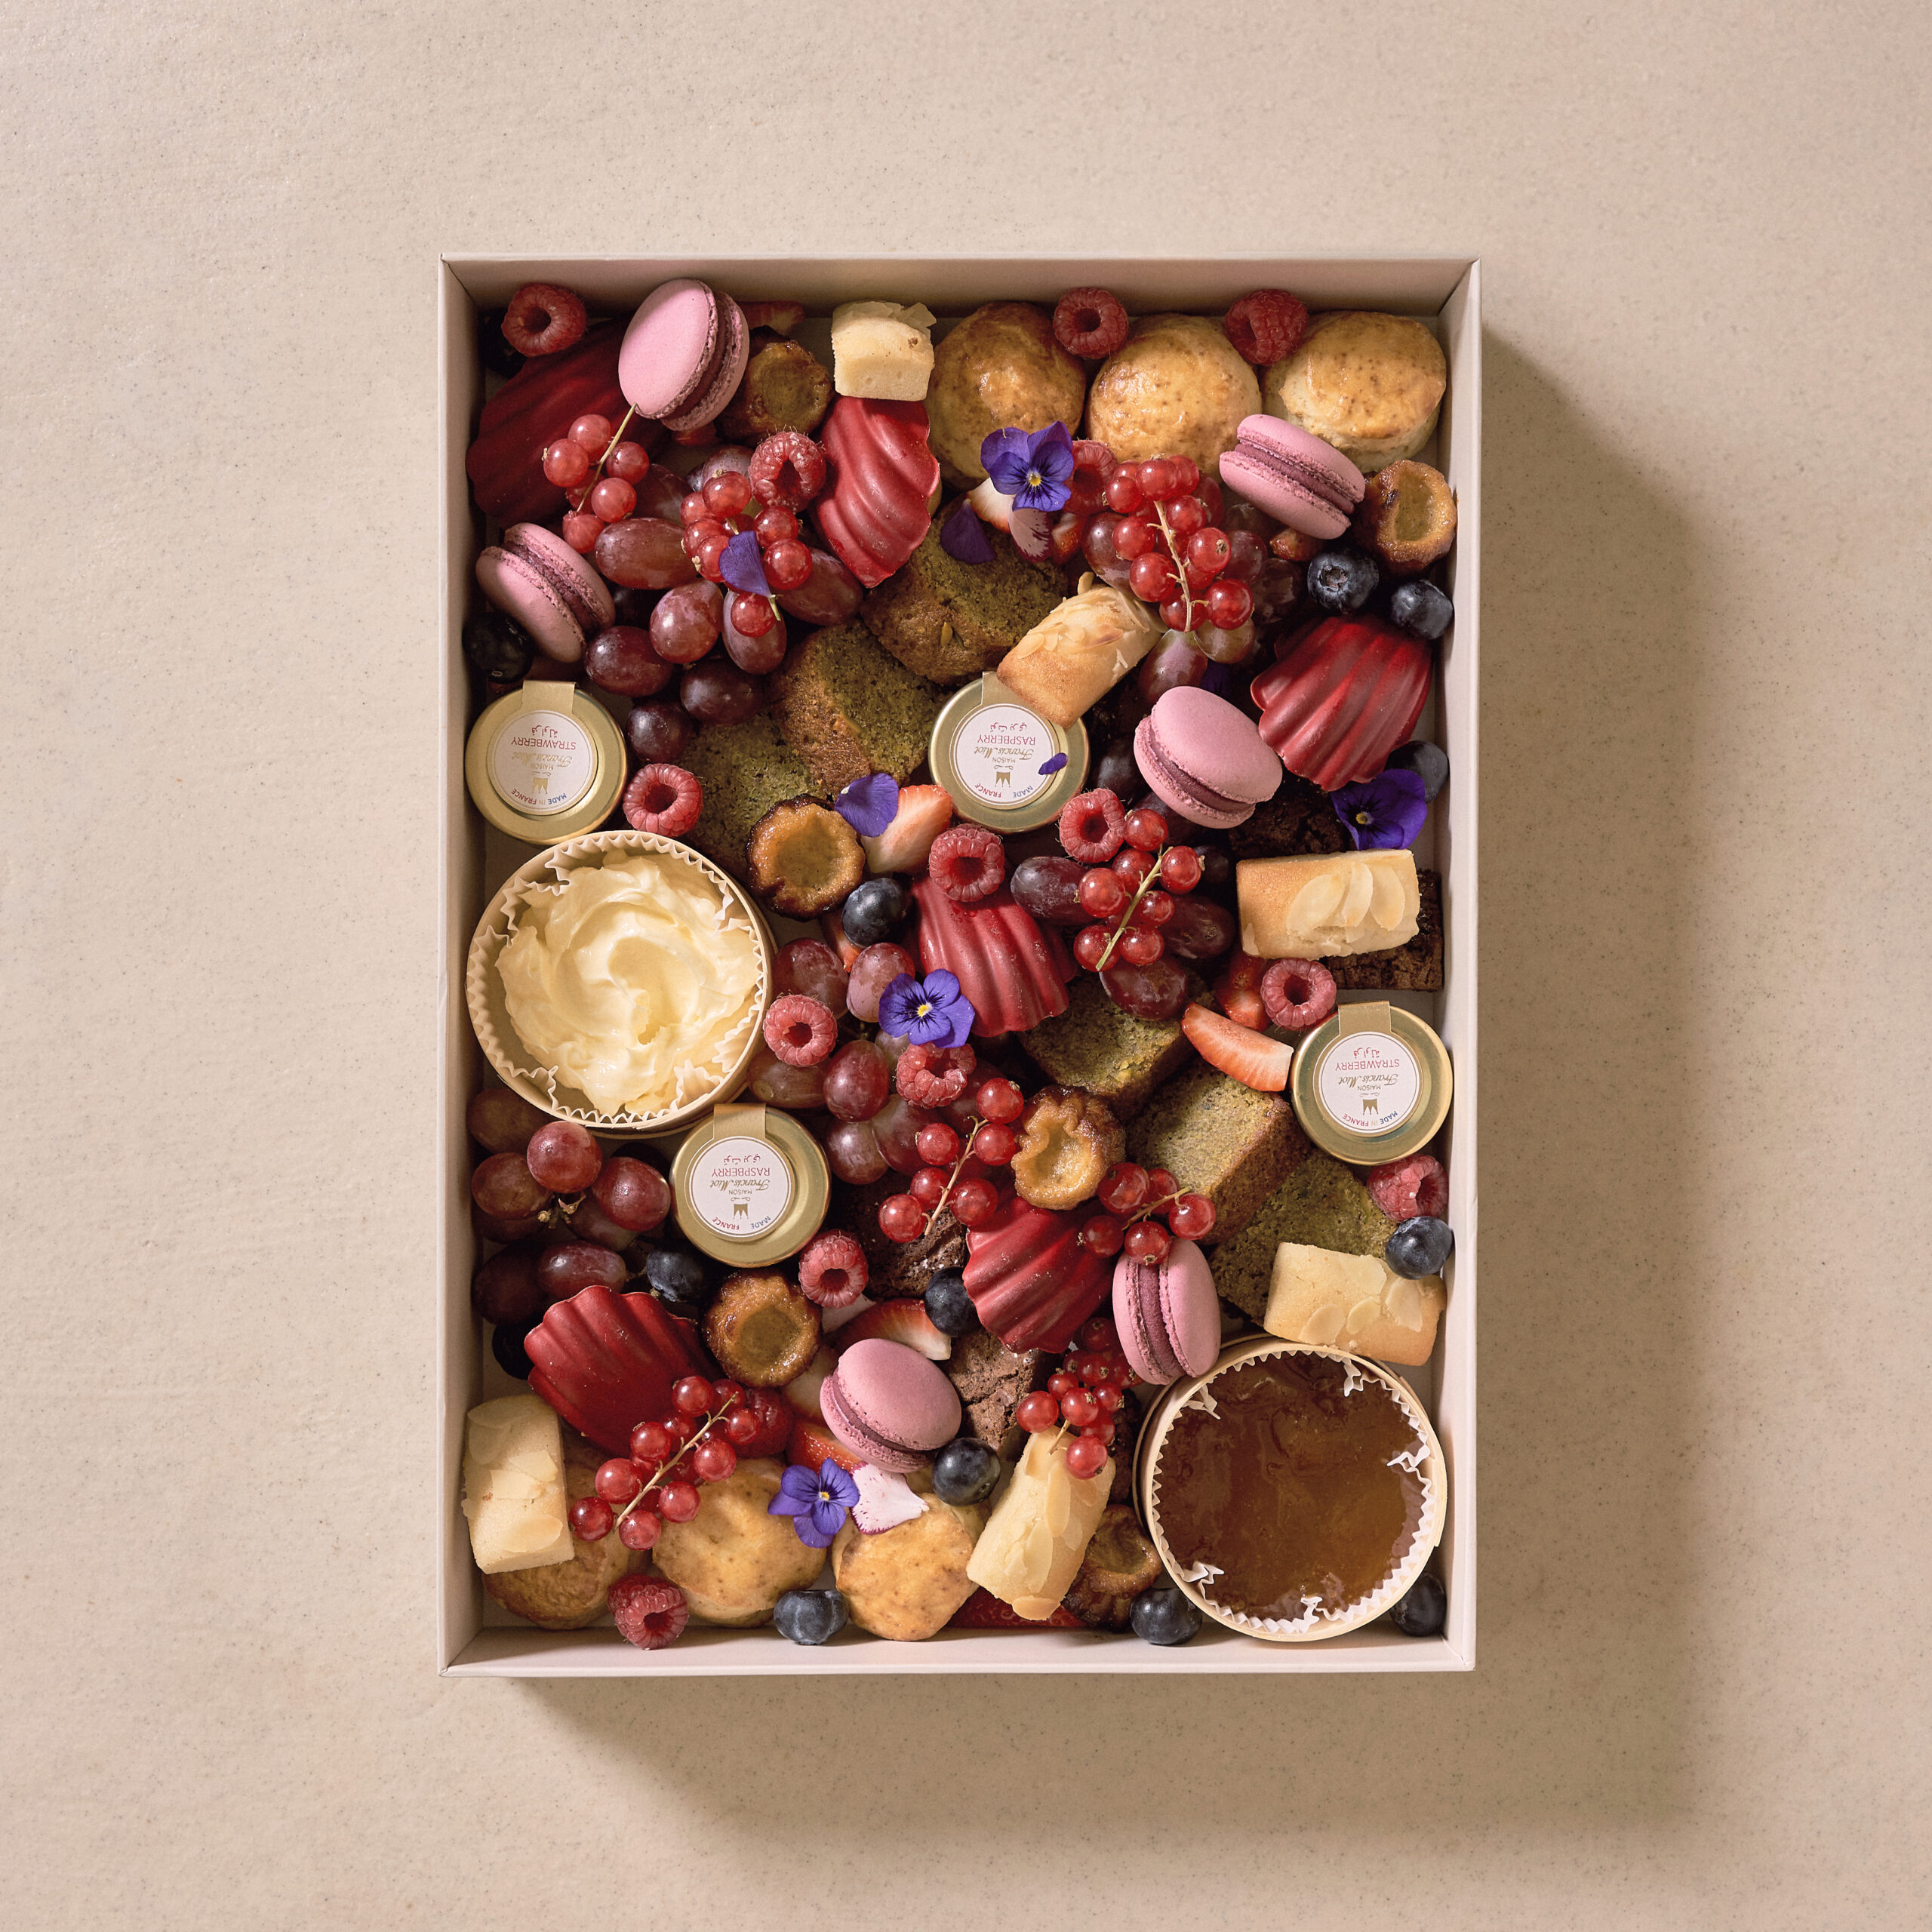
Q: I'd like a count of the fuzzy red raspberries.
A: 15